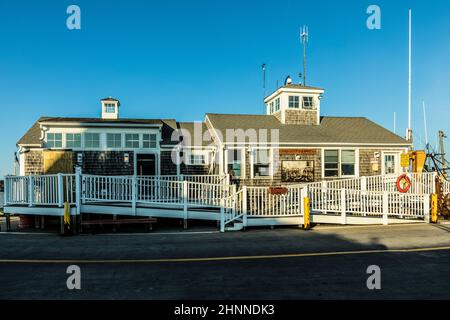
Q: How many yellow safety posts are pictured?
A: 3